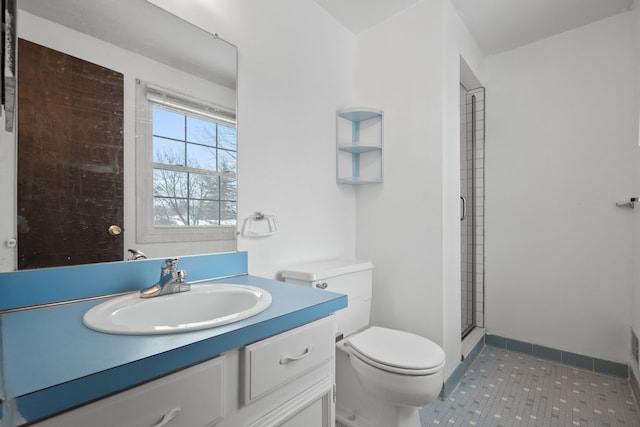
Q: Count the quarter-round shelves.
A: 3